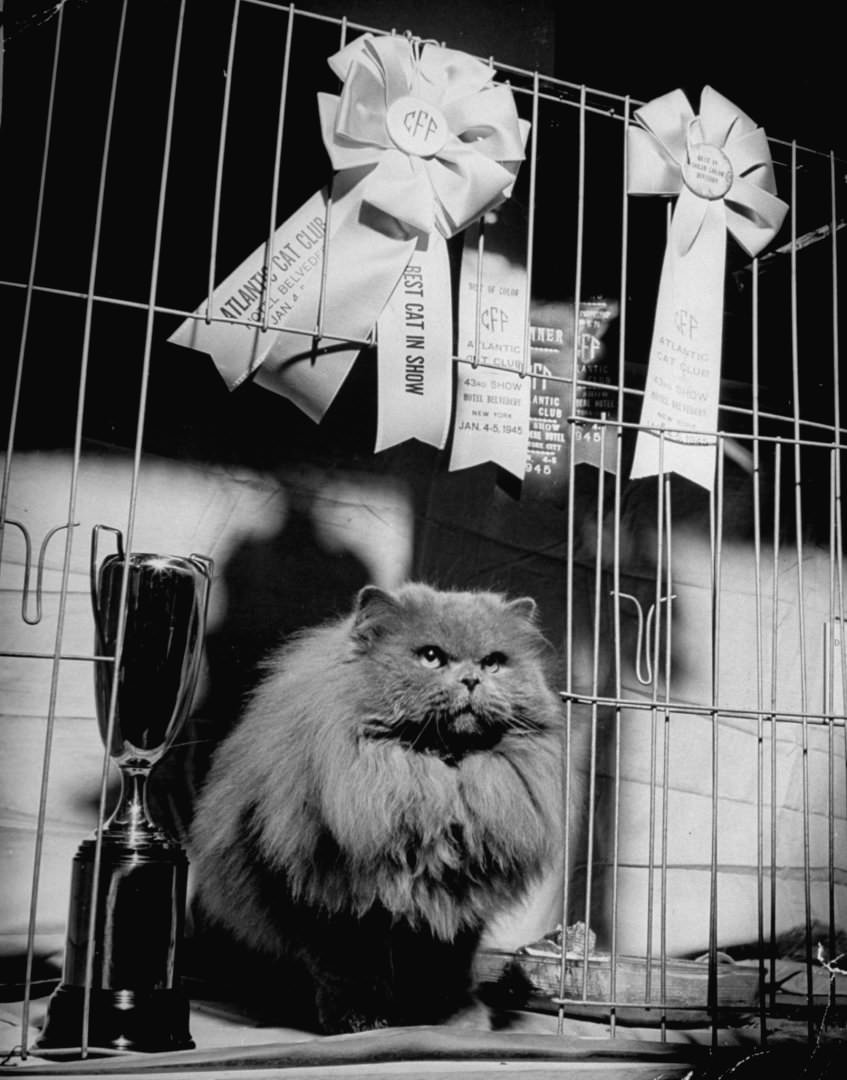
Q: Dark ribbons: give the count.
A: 2